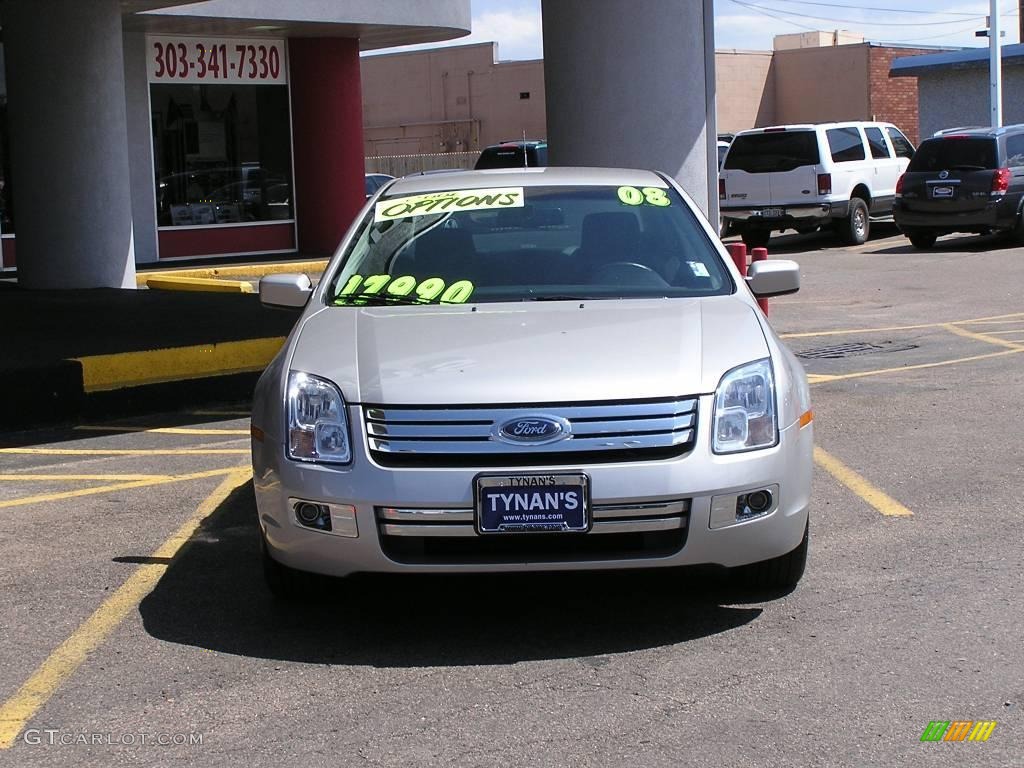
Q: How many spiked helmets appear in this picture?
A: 0